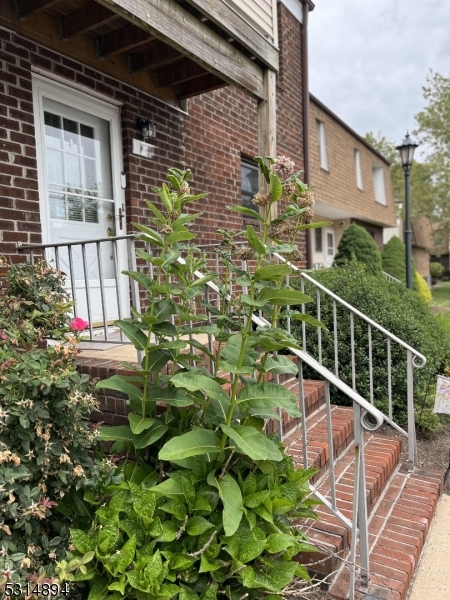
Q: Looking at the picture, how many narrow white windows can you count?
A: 3